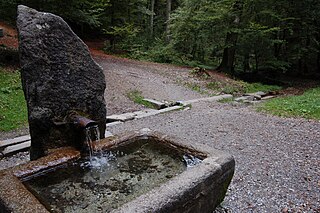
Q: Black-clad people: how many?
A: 0